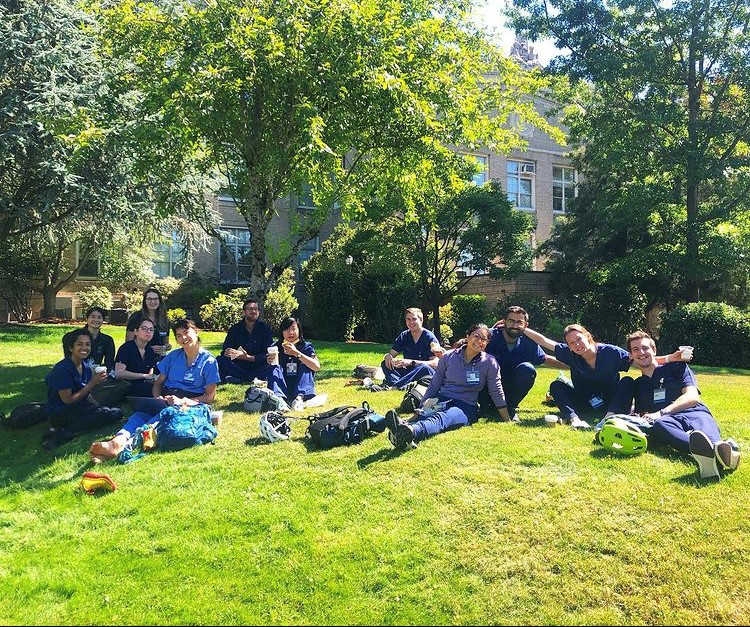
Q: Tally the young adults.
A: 12